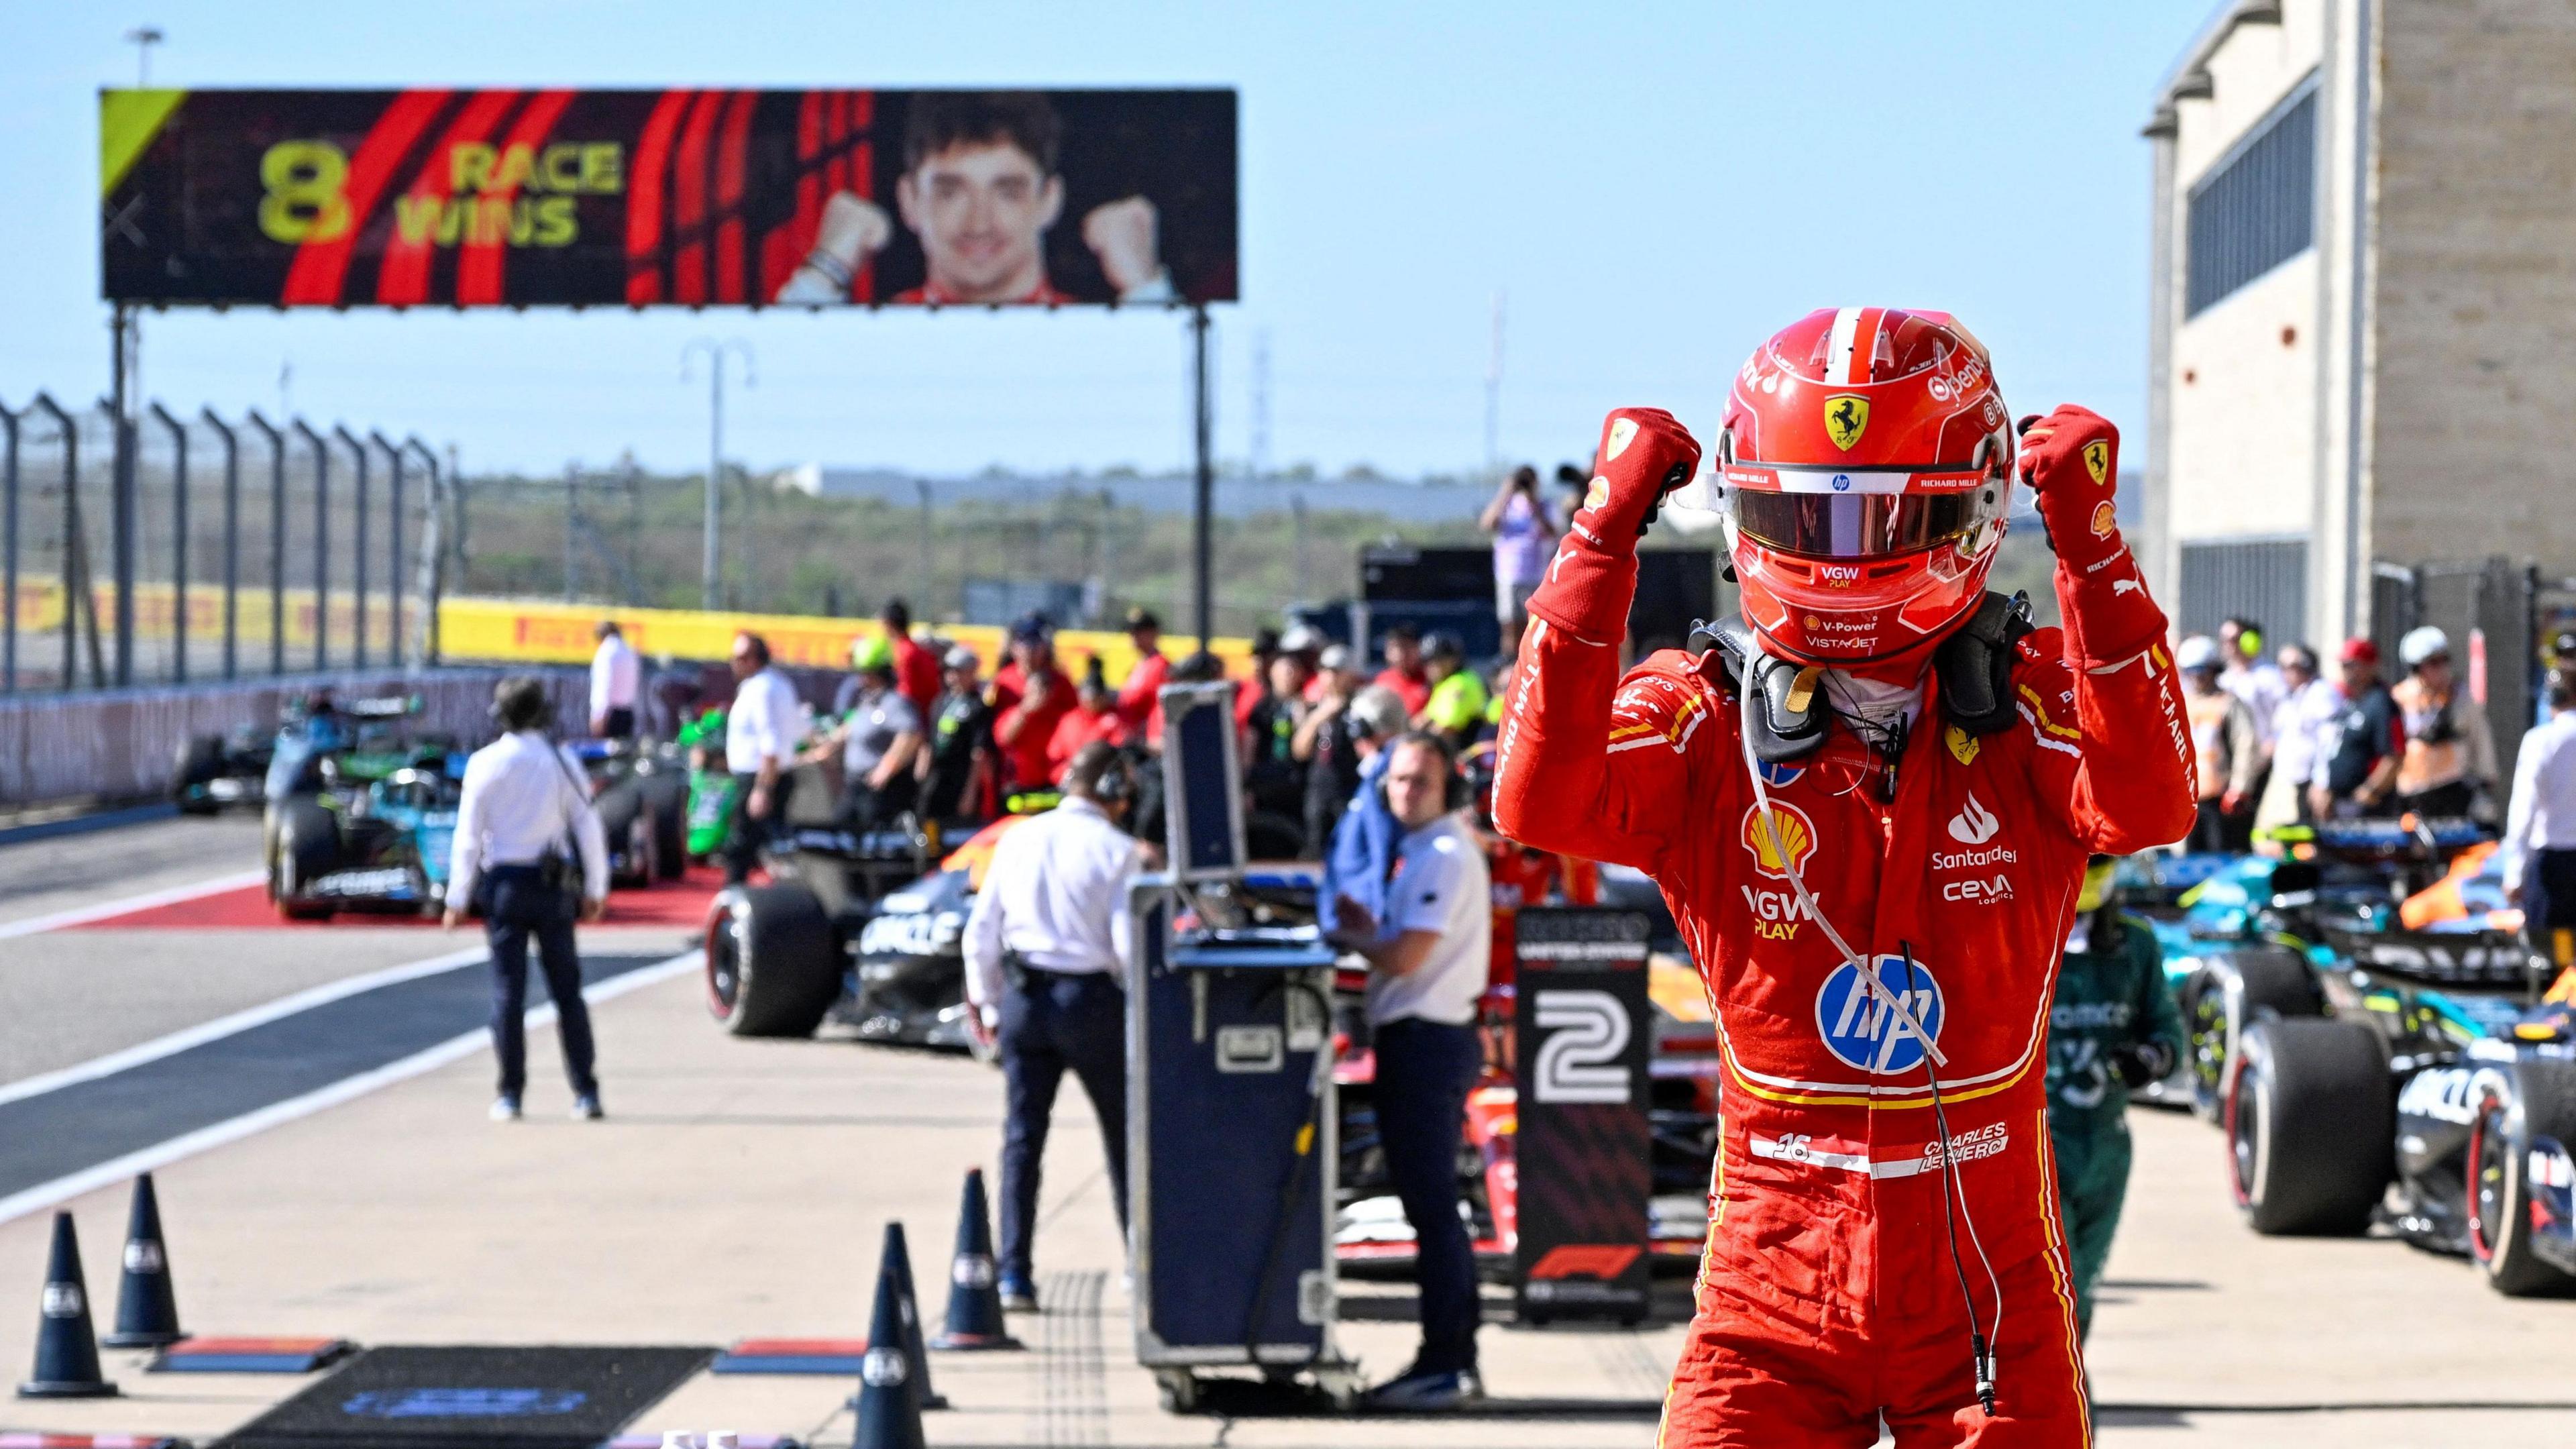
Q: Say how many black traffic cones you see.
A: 5